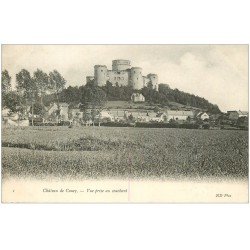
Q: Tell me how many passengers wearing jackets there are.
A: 0